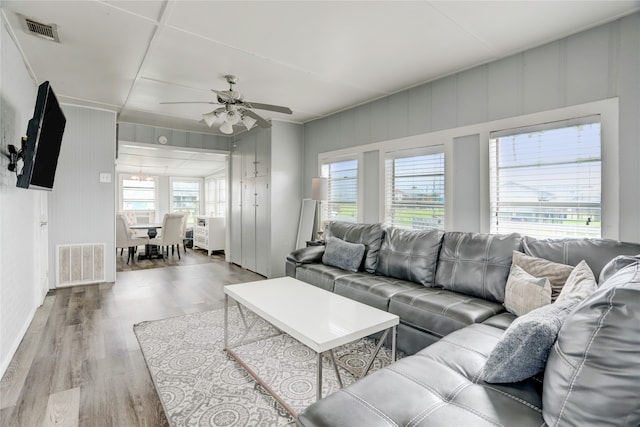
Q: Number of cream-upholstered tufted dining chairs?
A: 4